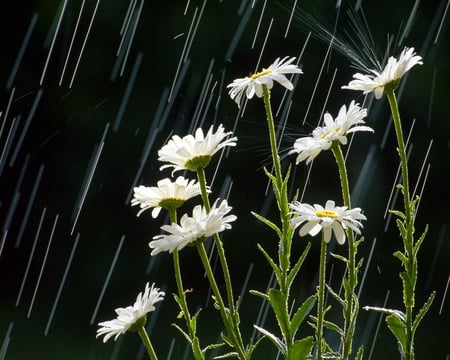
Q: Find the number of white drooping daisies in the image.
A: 8